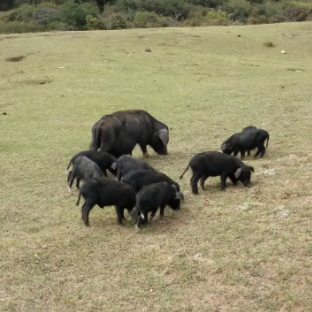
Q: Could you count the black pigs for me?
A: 10